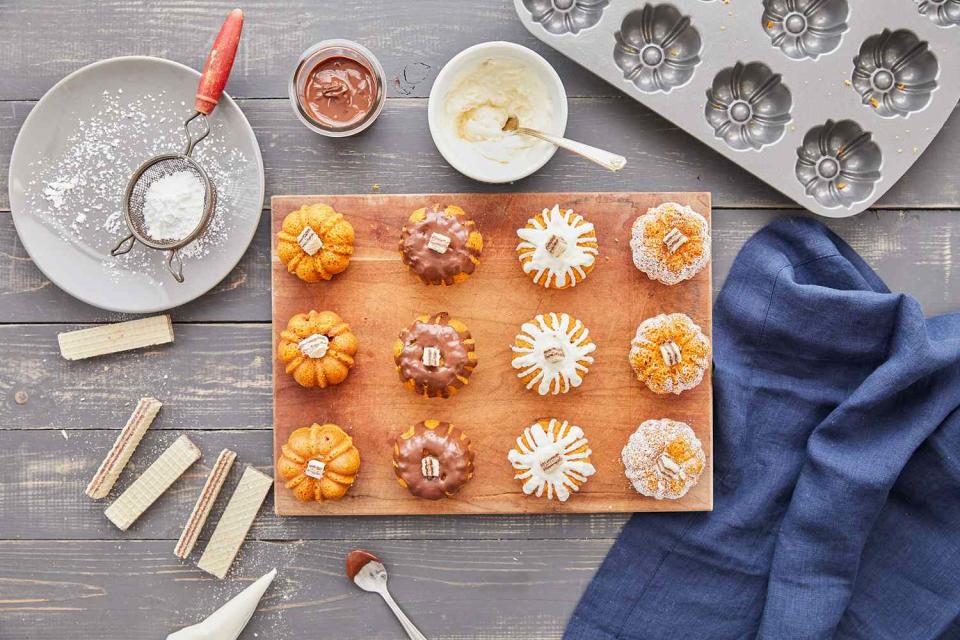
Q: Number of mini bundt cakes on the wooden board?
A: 12